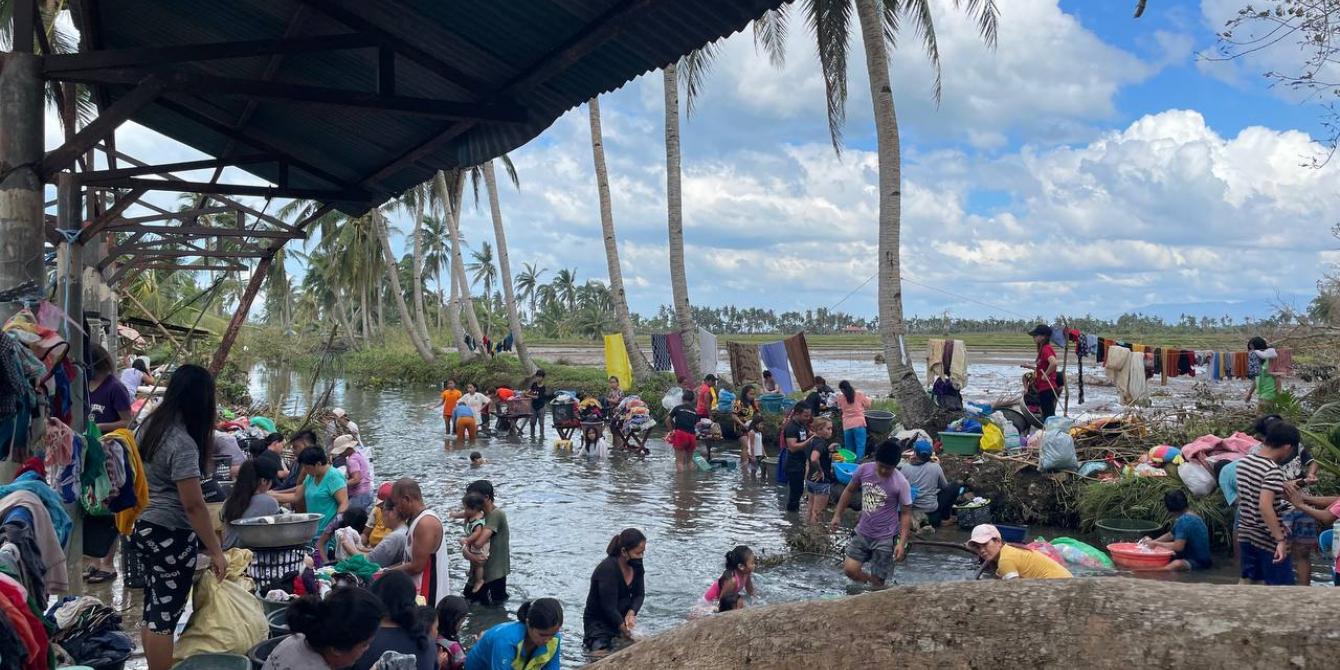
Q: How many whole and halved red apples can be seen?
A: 0